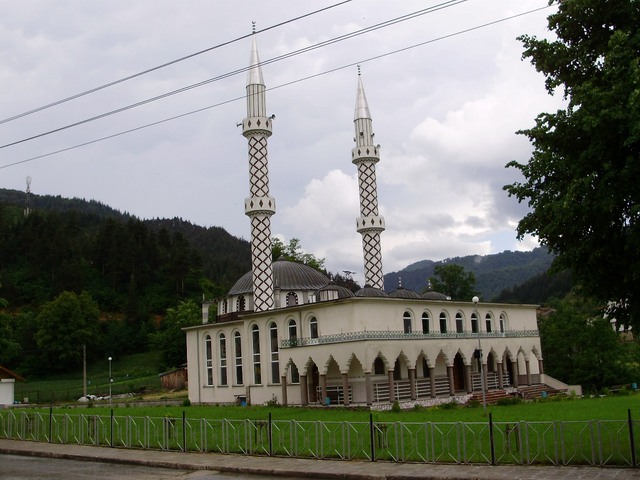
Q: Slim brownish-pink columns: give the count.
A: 15